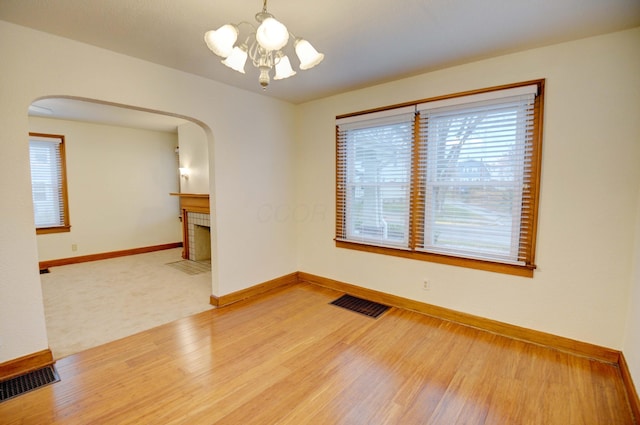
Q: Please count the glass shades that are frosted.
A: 5